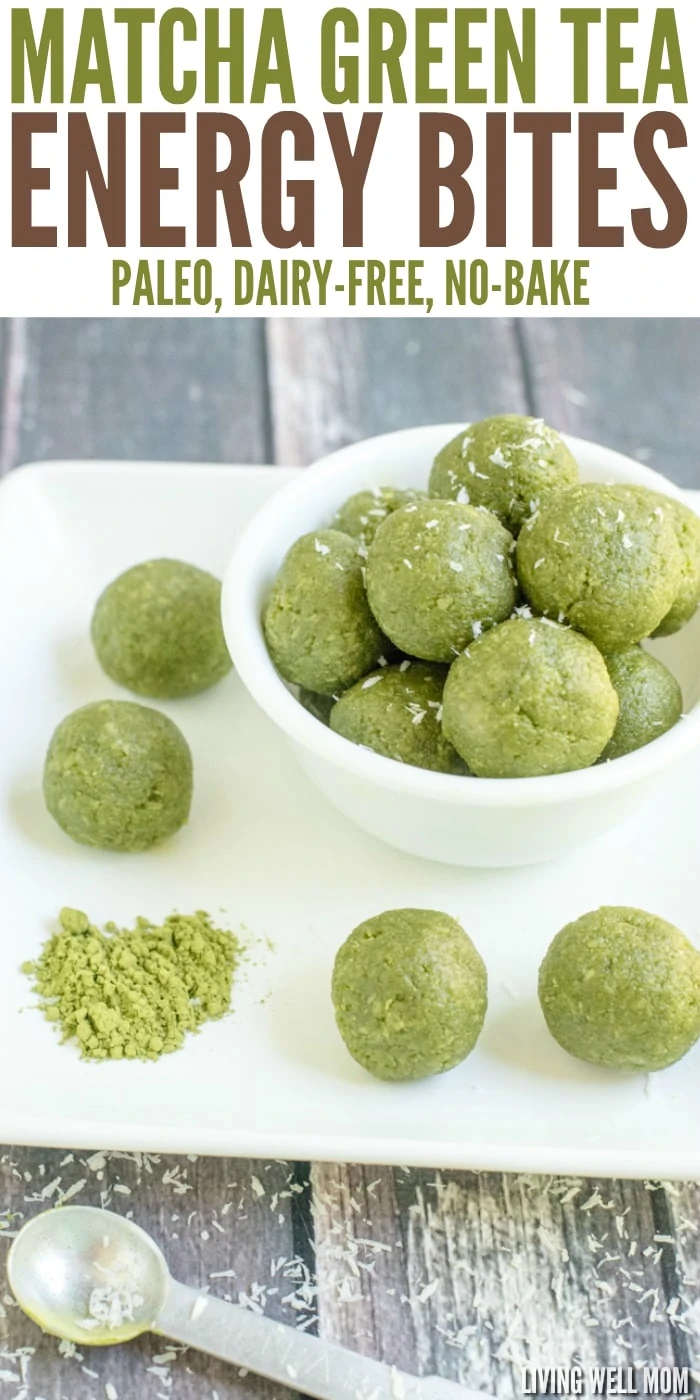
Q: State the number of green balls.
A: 13